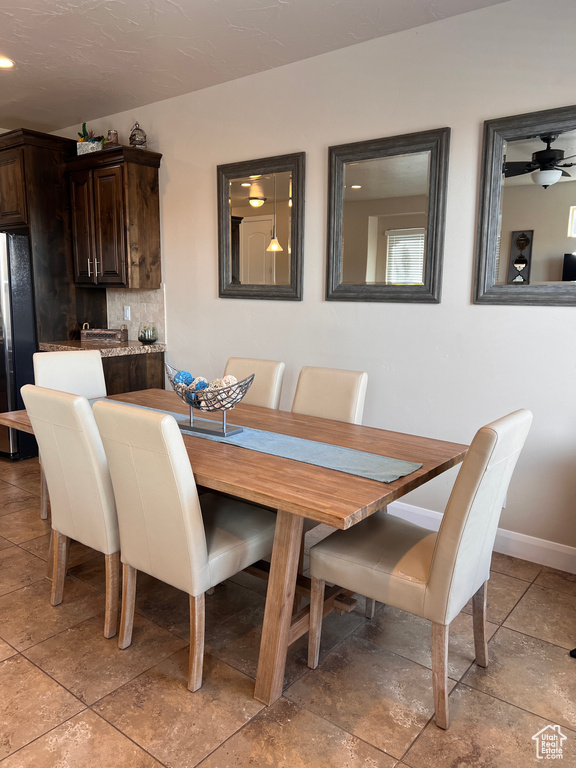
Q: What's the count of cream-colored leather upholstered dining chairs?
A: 6